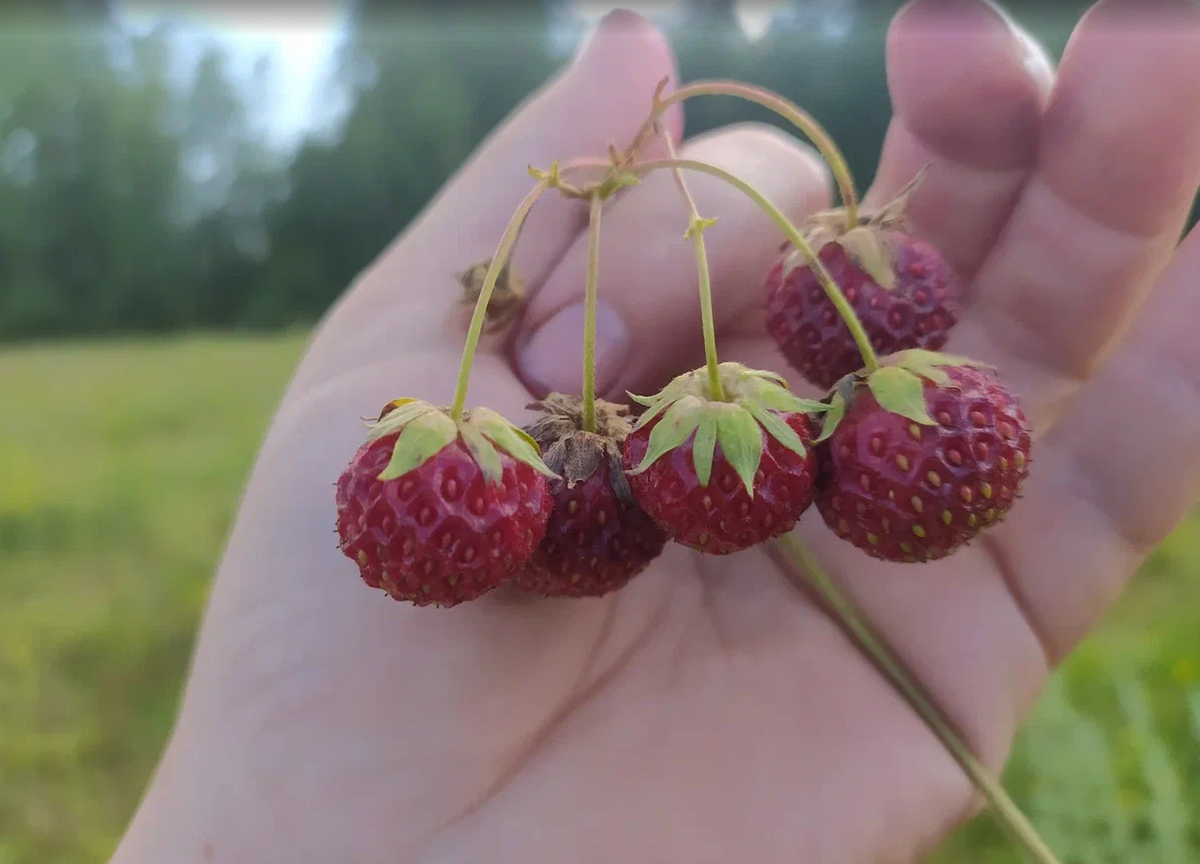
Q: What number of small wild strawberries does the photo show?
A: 5